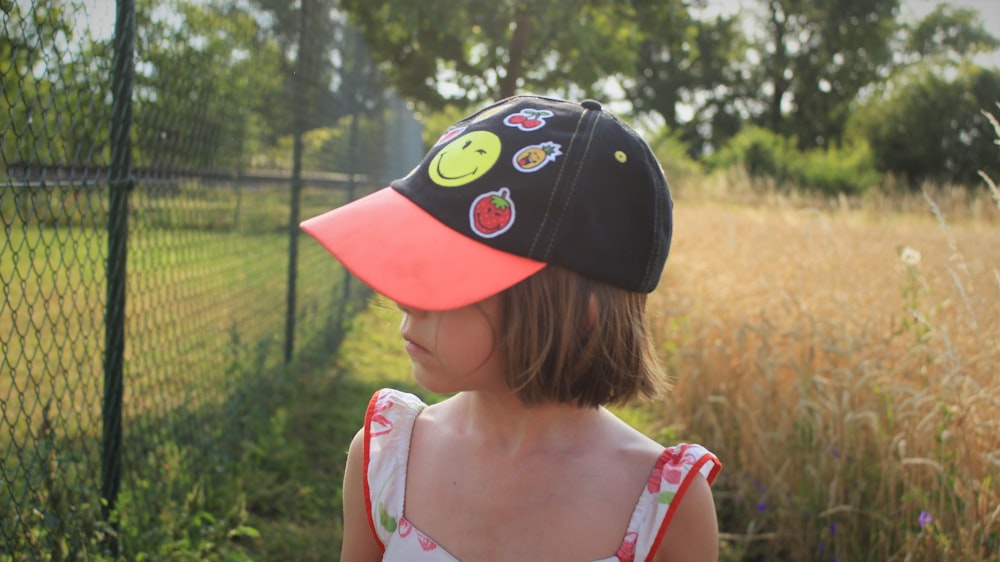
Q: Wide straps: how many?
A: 2